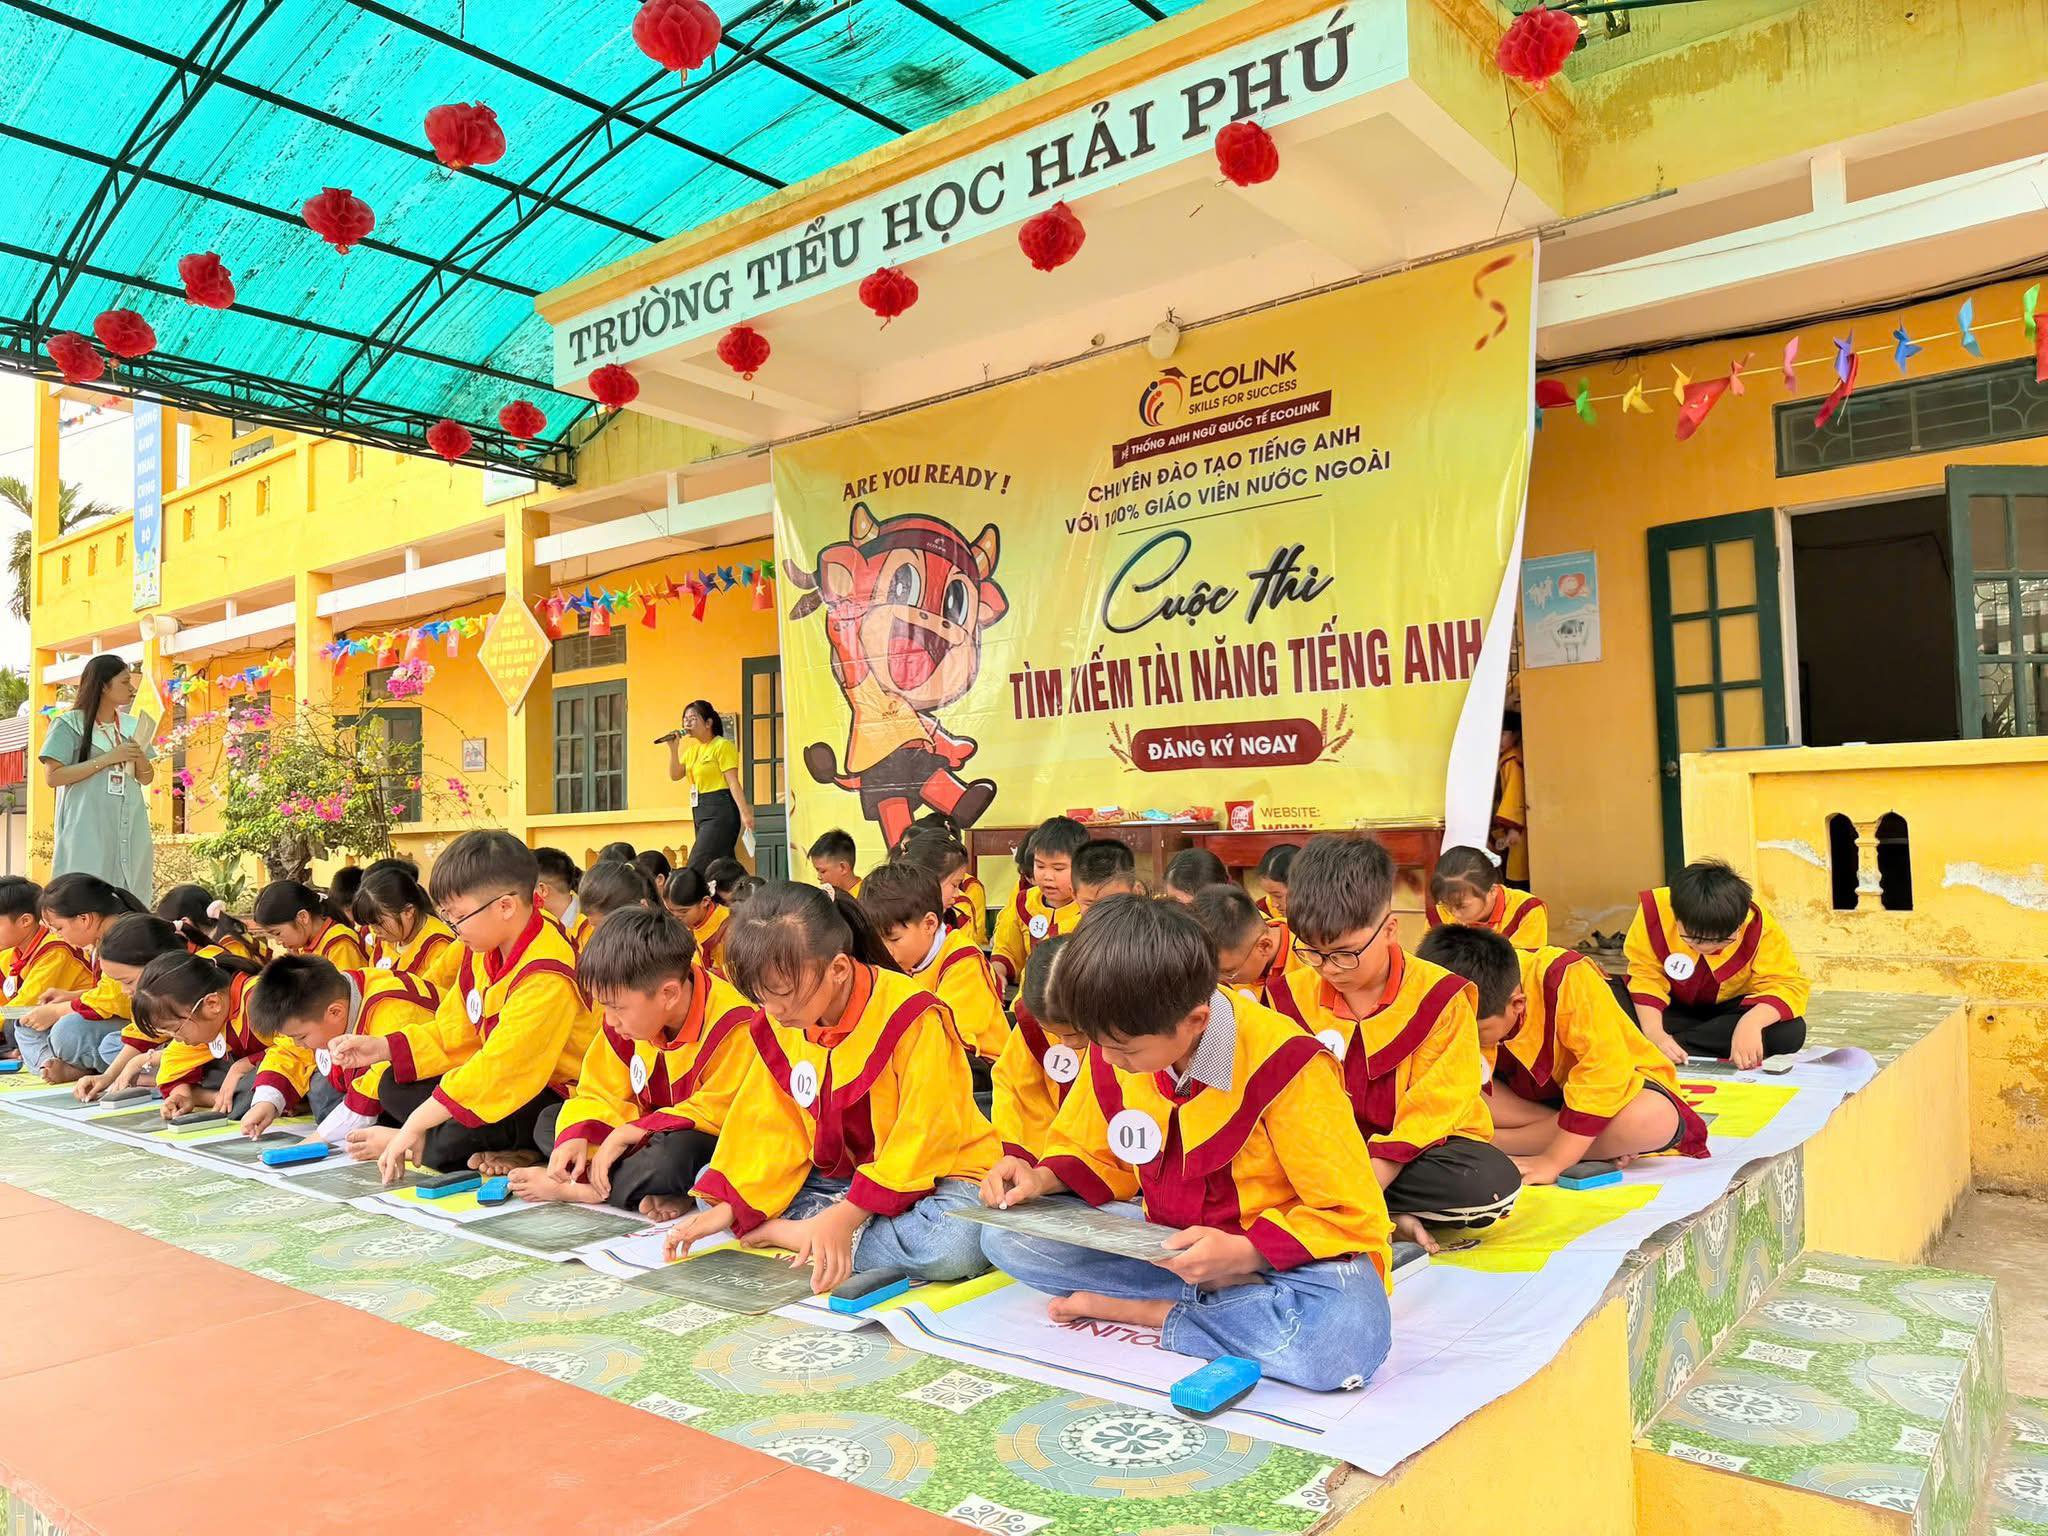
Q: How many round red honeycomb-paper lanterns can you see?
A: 14